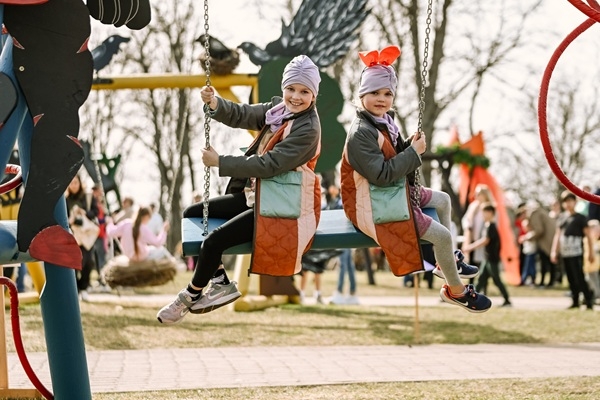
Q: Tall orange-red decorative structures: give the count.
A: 1